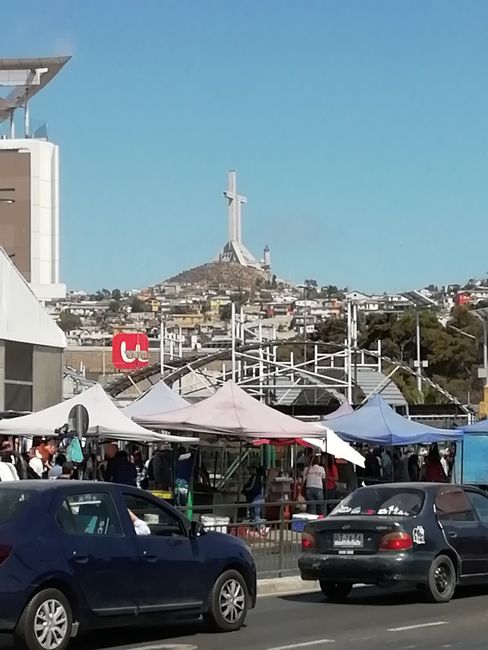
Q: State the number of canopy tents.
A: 6